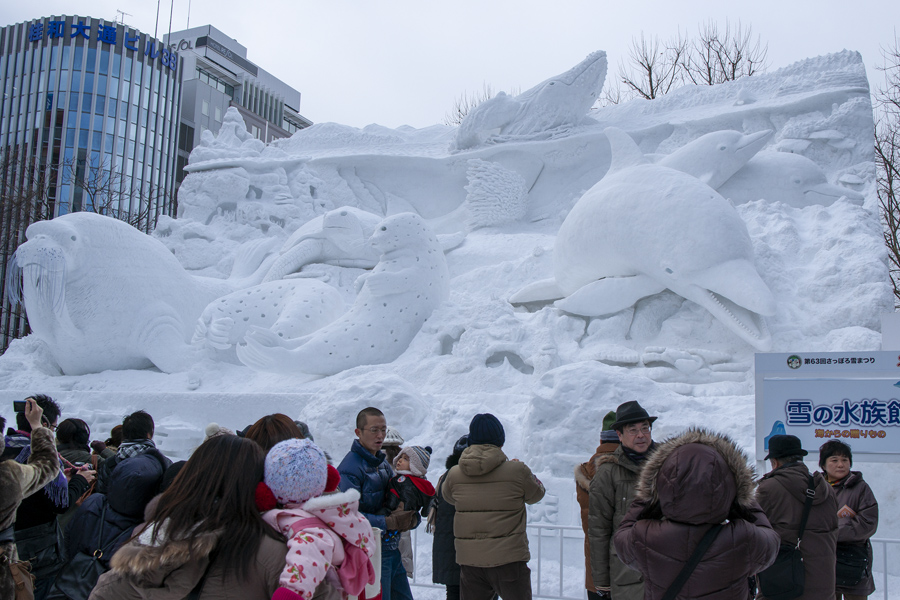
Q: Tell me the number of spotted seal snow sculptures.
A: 2